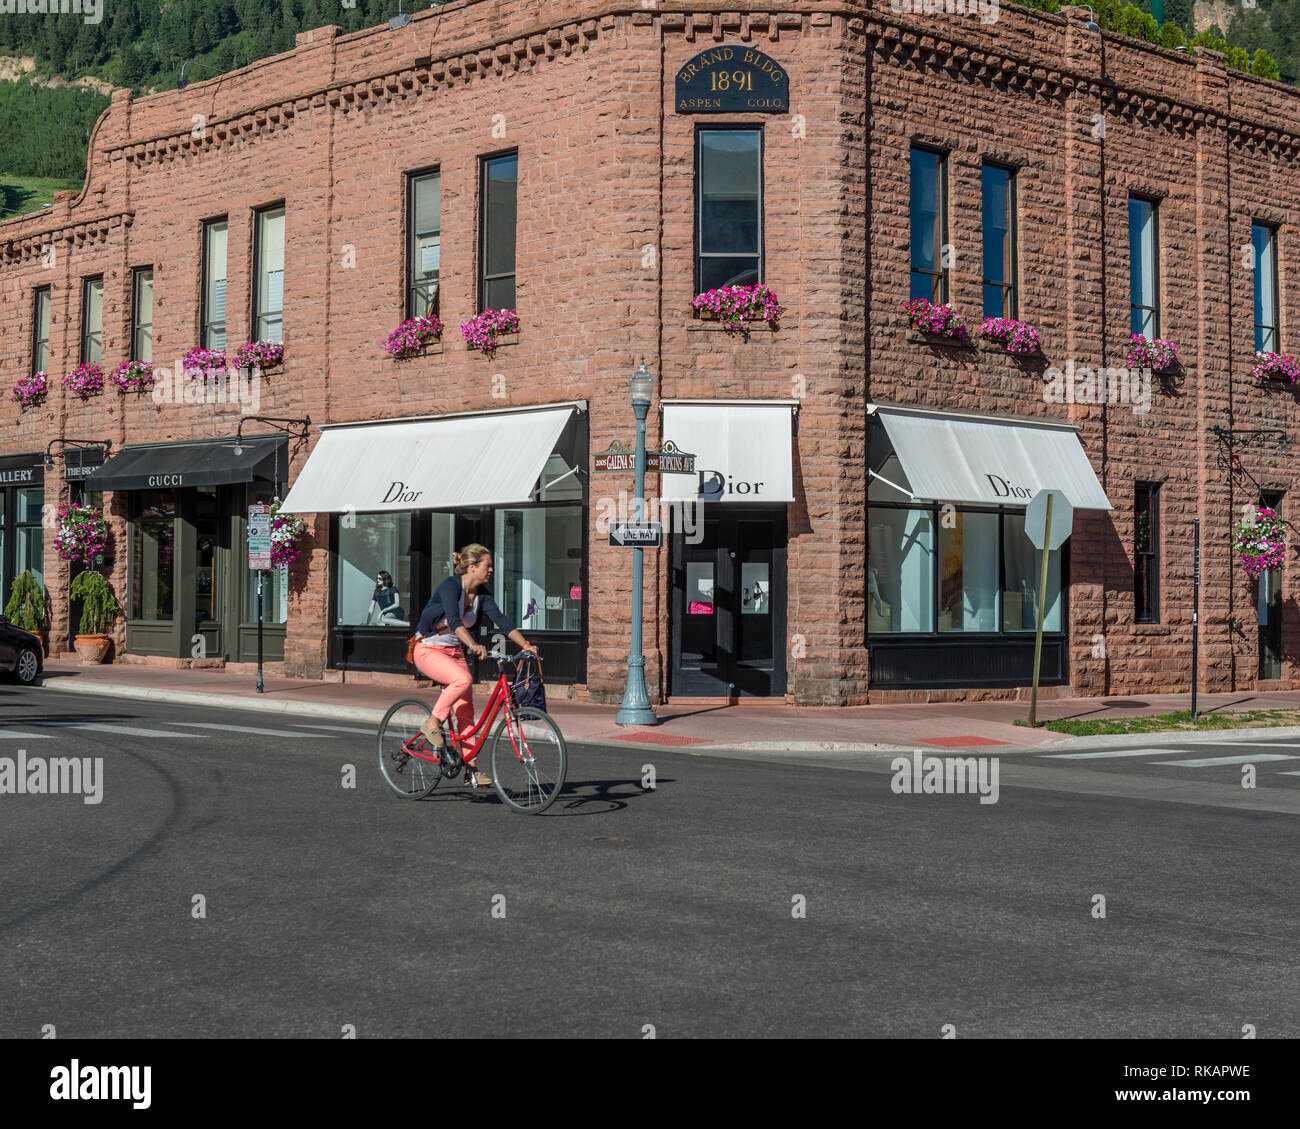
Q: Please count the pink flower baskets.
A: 15